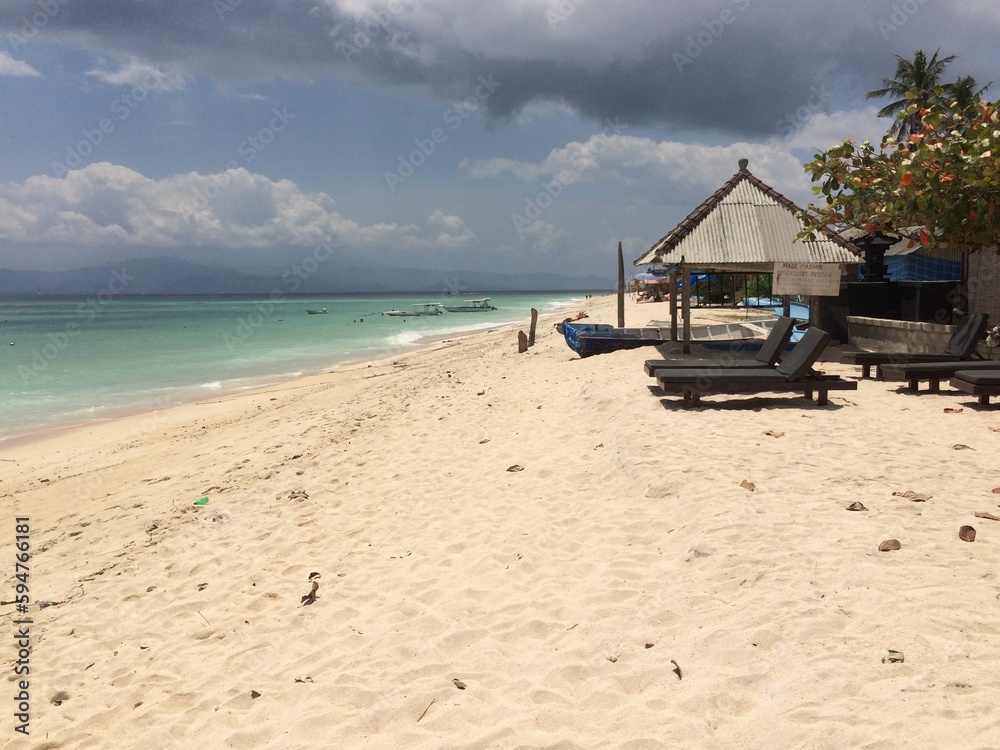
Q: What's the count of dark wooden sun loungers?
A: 5